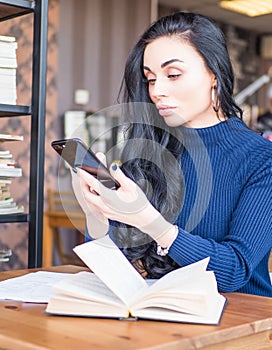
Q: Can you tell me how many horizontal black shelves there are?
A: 3